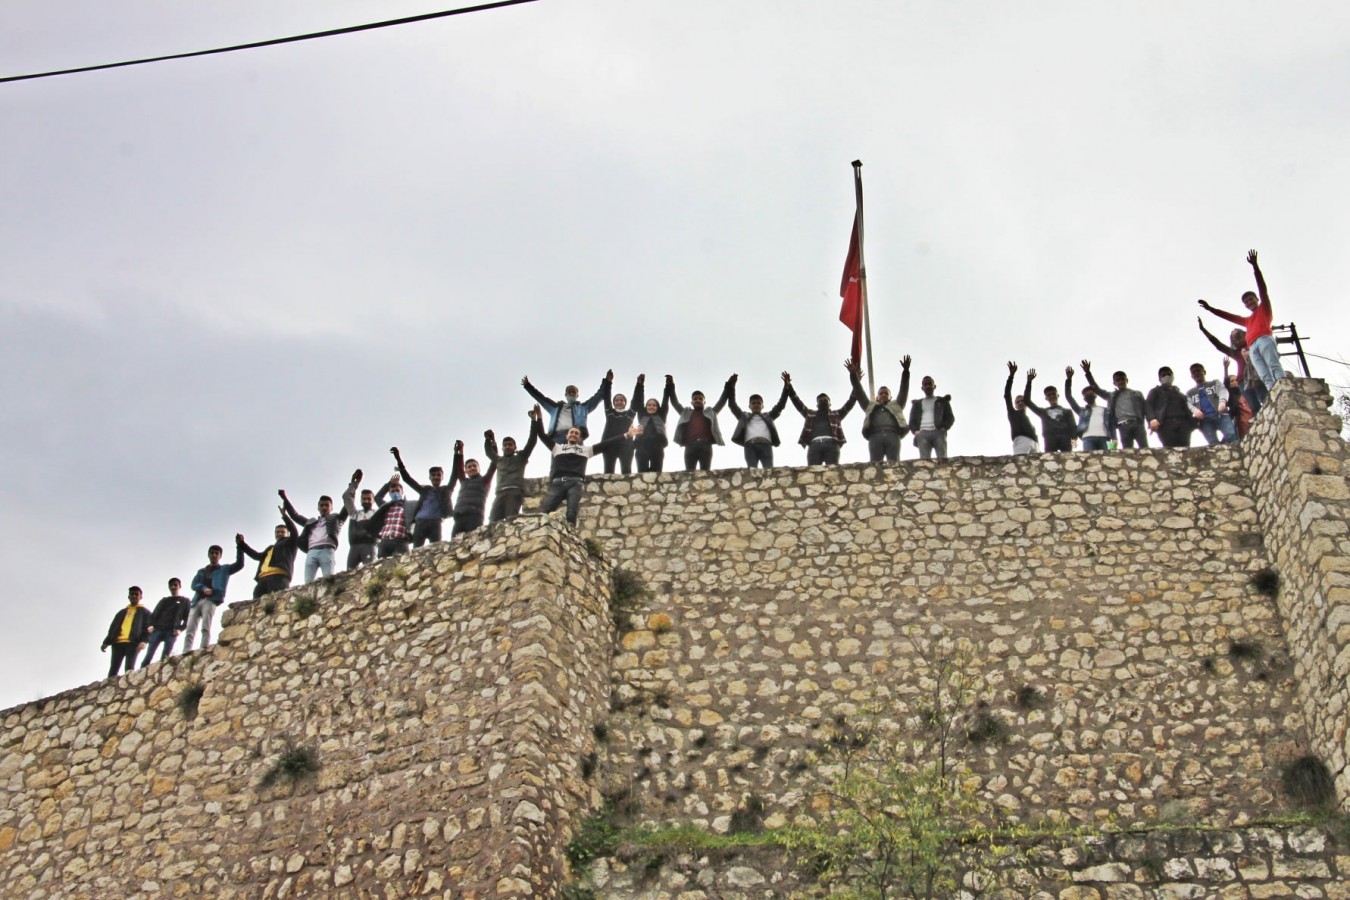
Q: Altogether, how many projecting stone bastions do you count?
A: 2